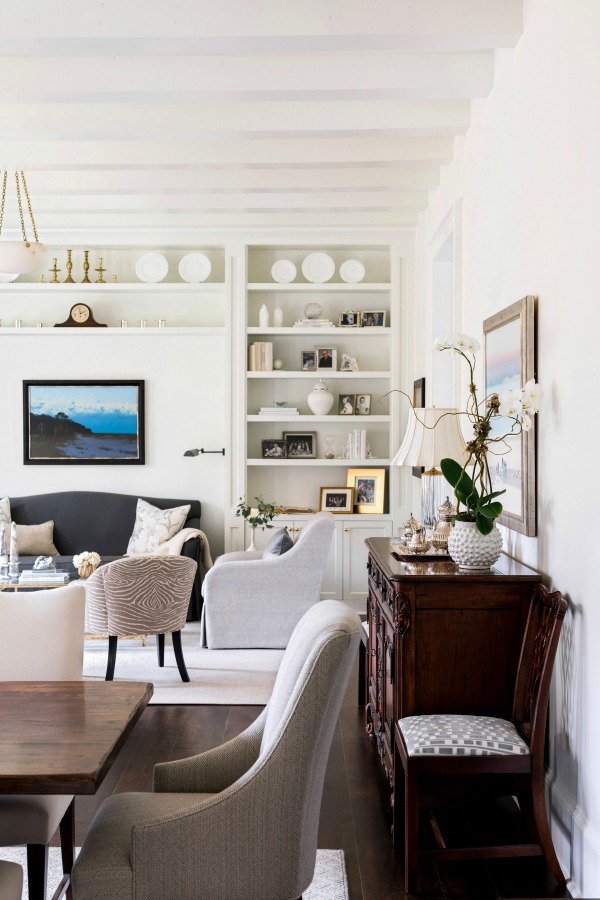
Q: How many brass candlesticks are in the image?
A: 6